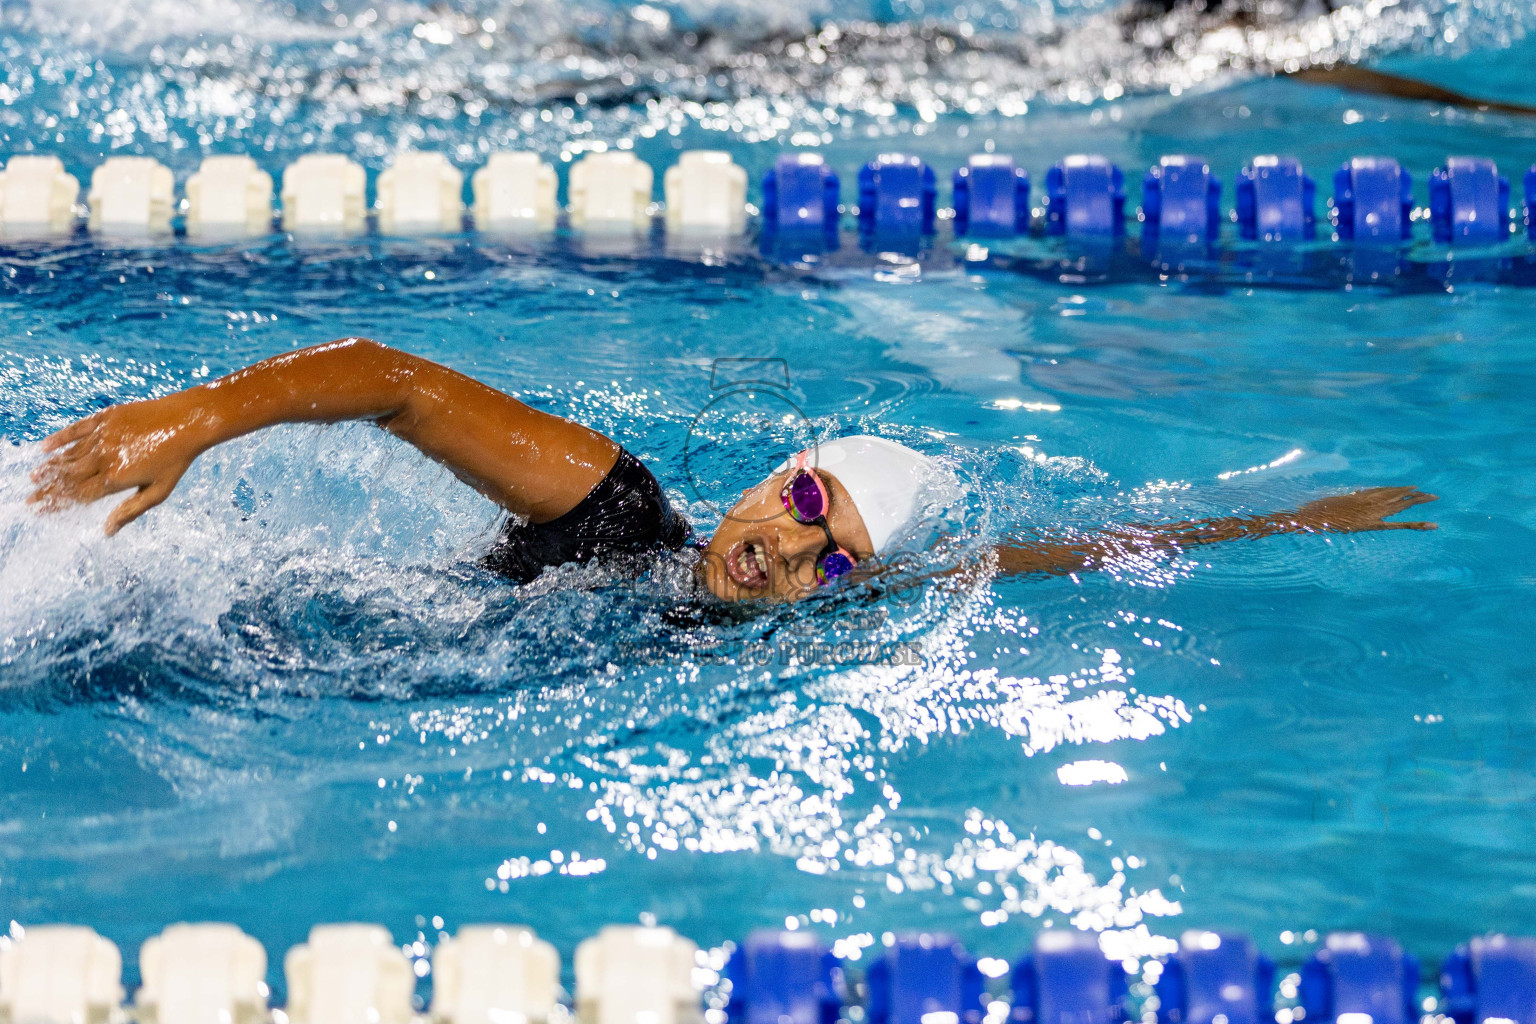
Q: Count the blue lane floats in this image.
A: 15